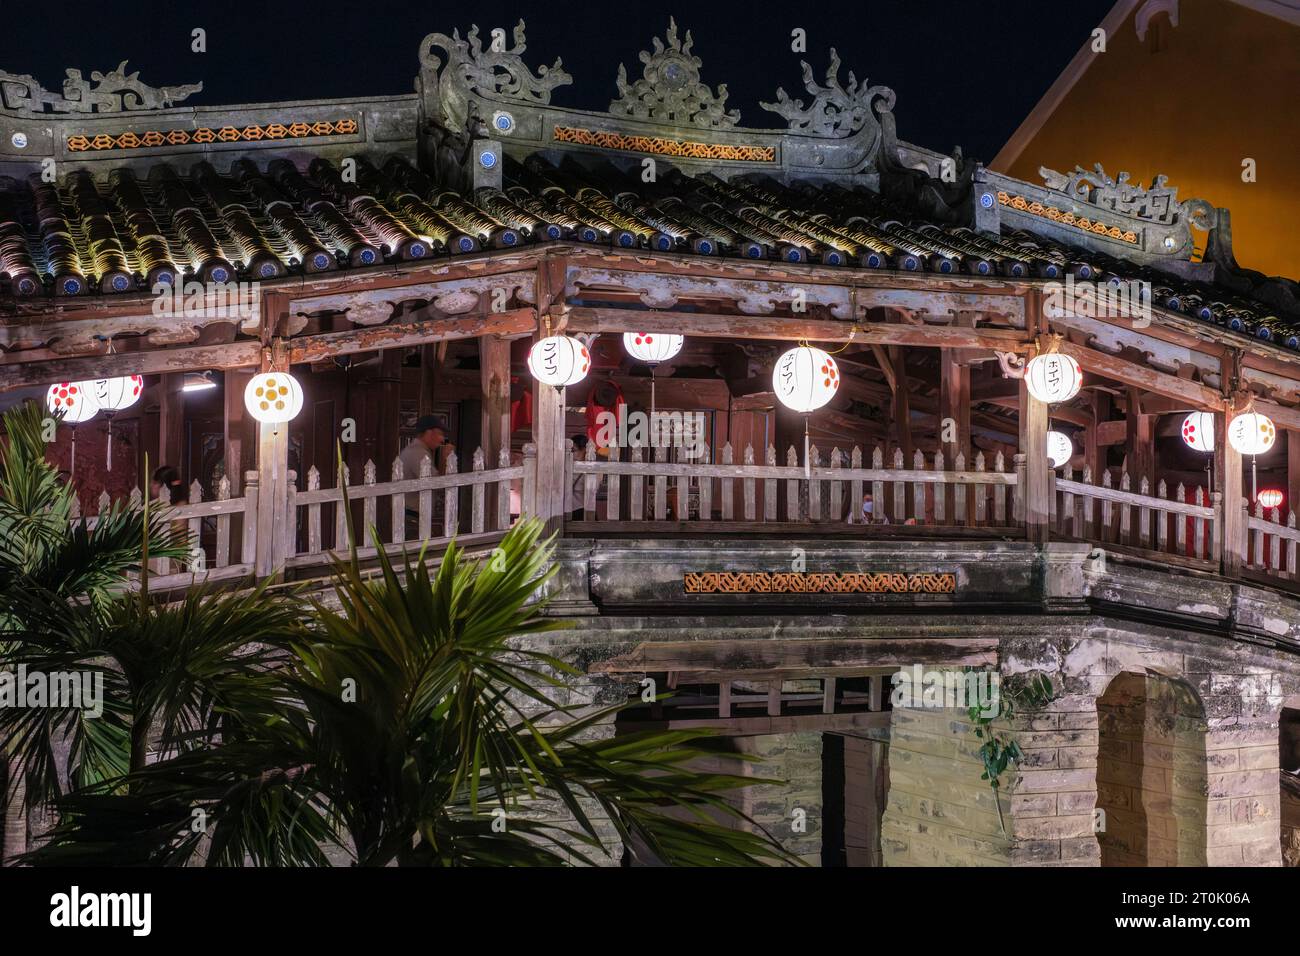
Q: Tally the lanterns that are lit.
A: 11